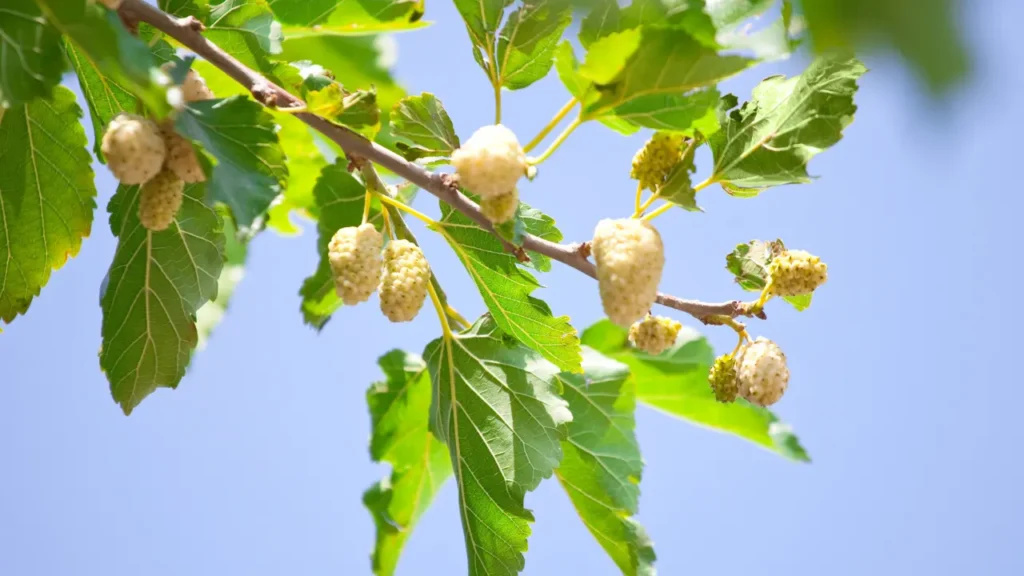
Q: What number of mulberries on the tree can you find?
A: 14